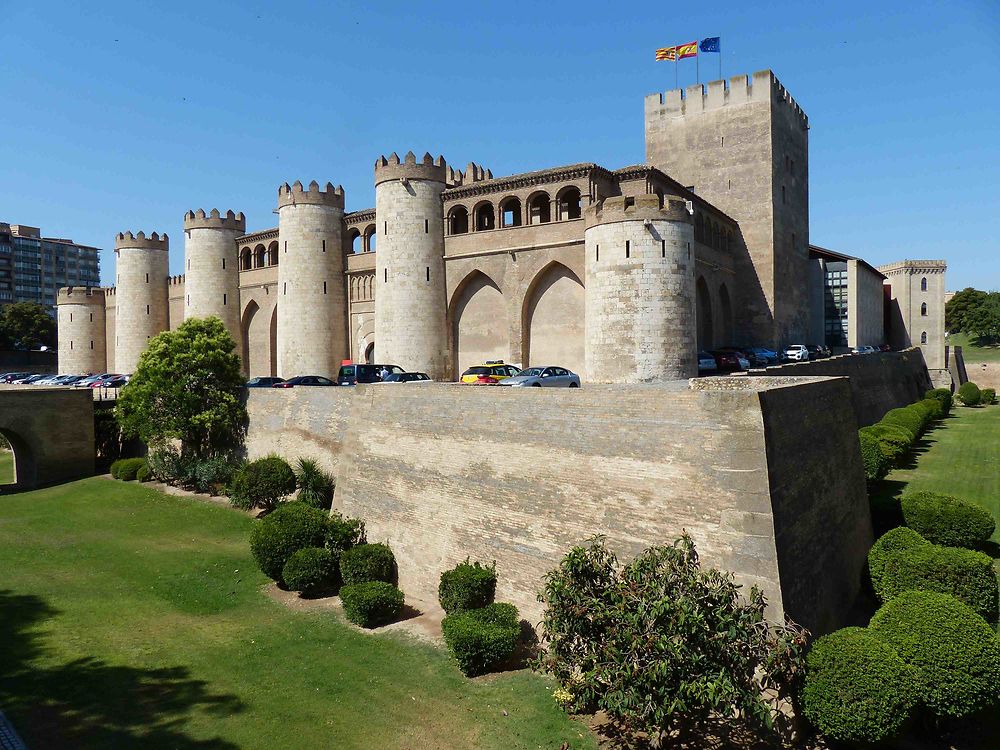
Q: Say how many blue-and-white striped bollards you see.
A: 0